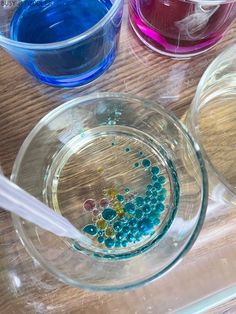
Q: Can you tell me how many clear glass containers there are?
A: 4